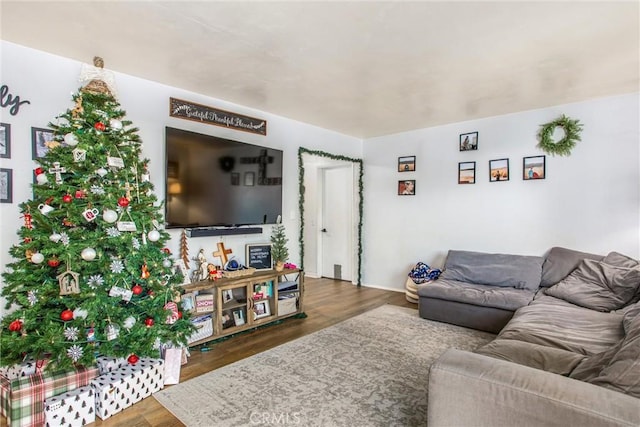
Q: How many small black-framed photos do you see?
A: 6